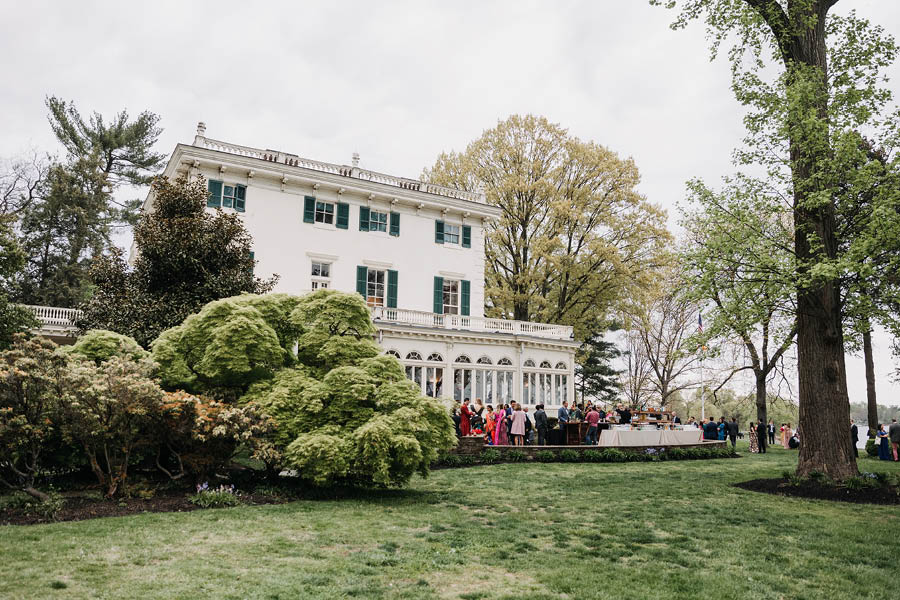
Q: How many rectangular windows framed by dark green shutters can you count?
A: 6